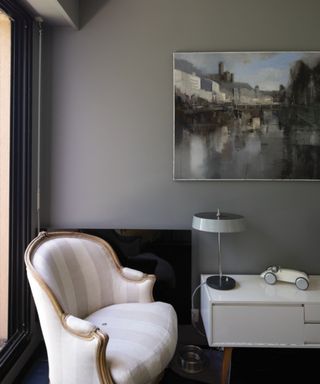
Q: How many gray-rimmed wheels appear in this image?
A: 2